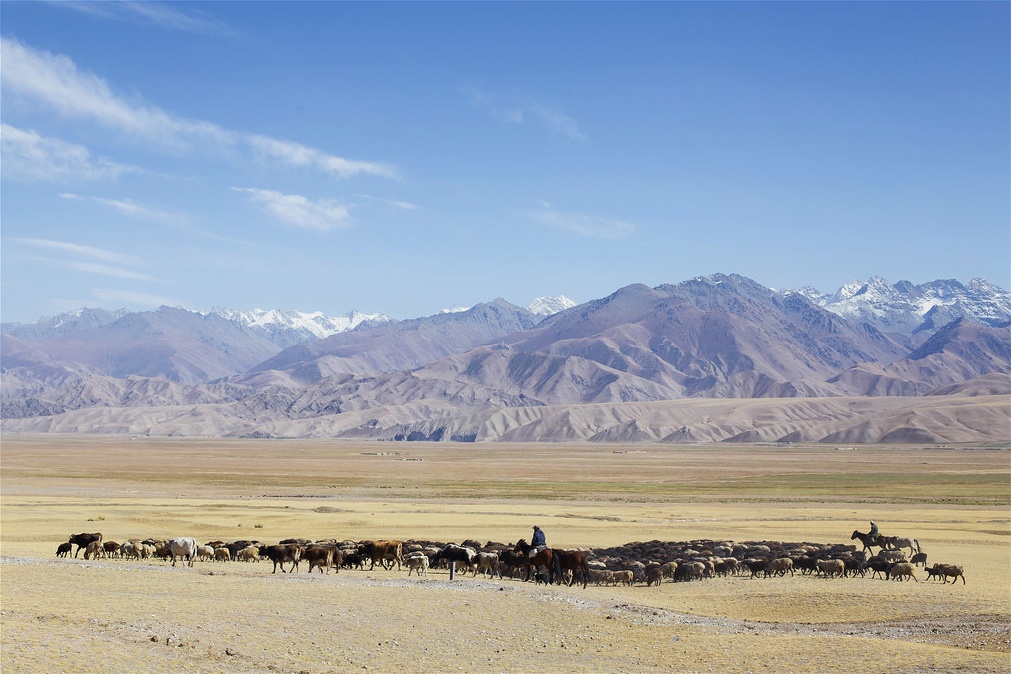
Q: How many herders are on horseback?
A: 2